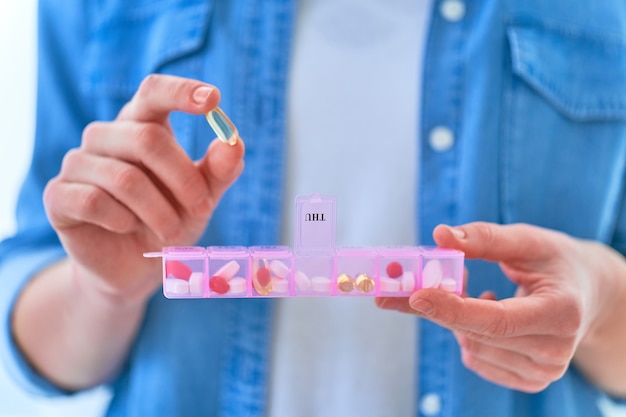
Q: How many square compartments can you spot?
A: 7